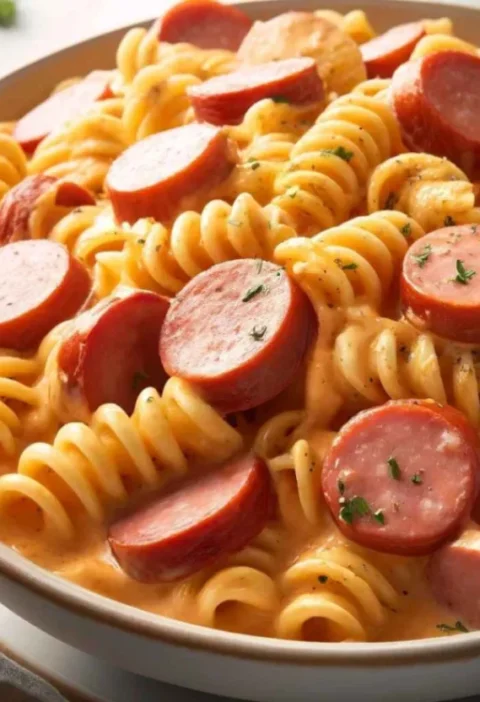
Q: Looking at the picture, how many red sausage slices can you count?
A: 14